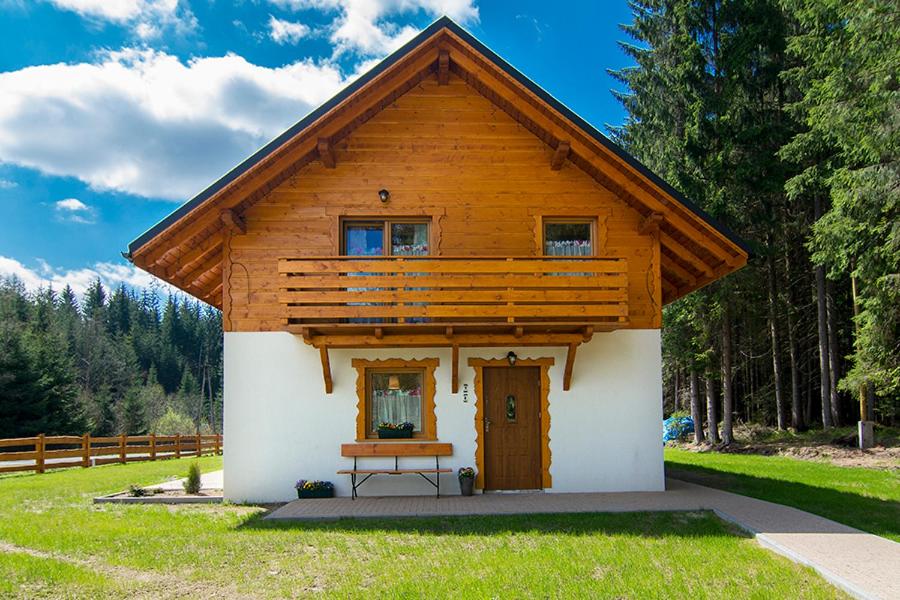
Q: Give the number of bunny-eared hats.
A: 0